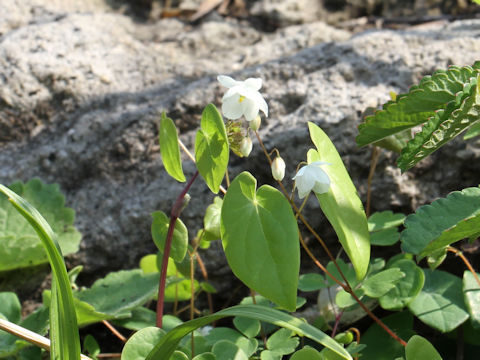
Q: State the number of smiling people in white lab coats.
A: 0